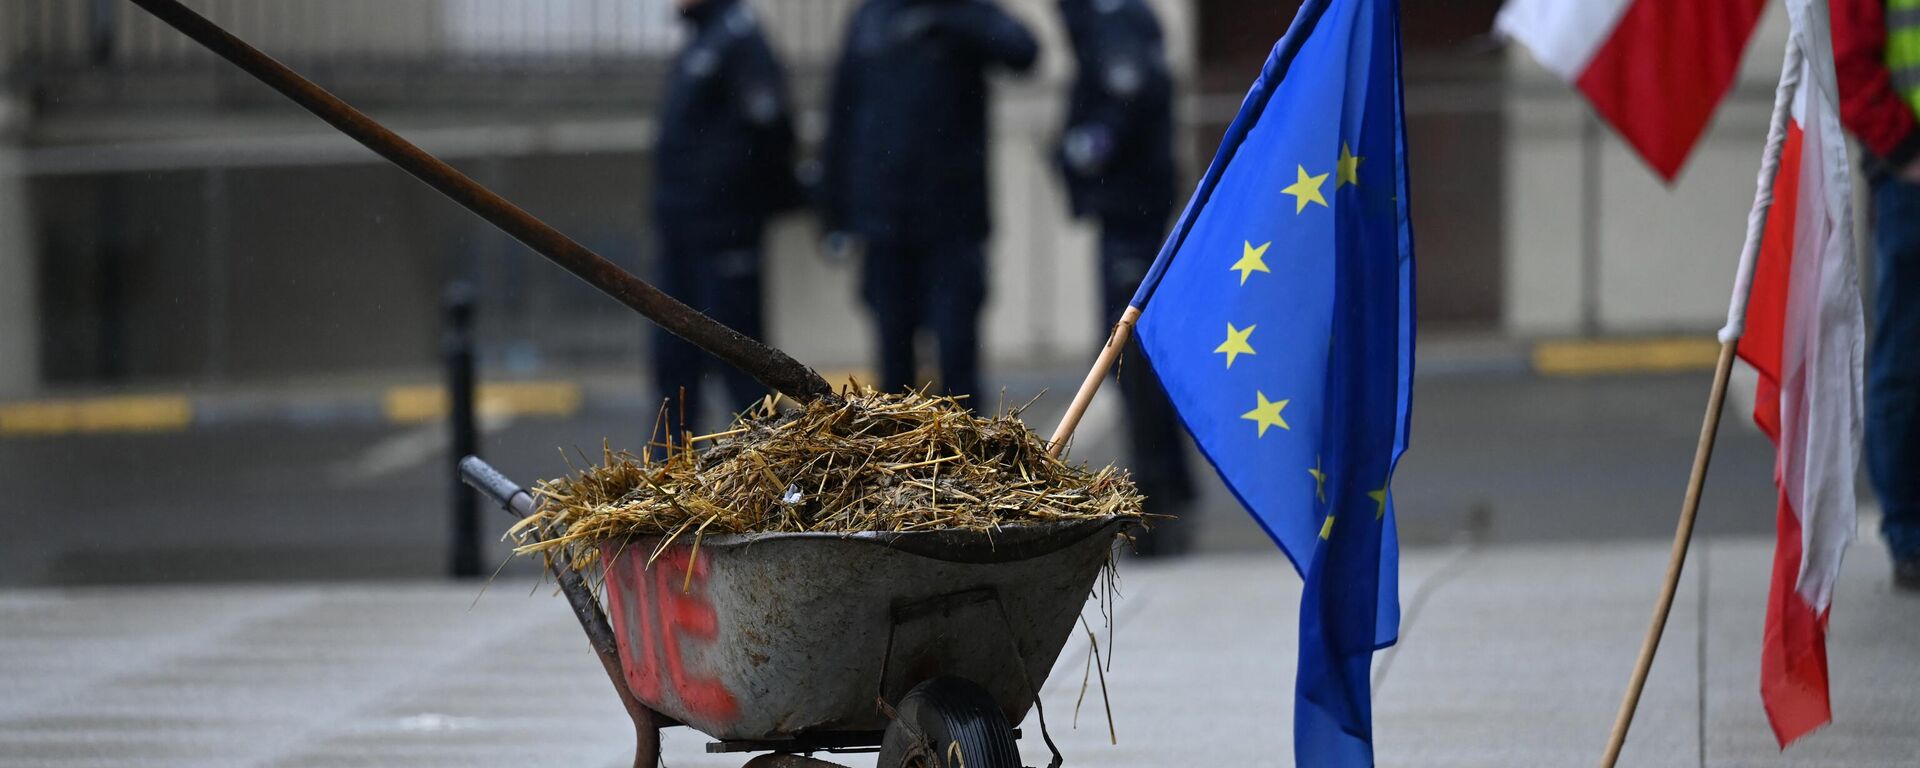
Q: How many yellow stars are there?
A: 8